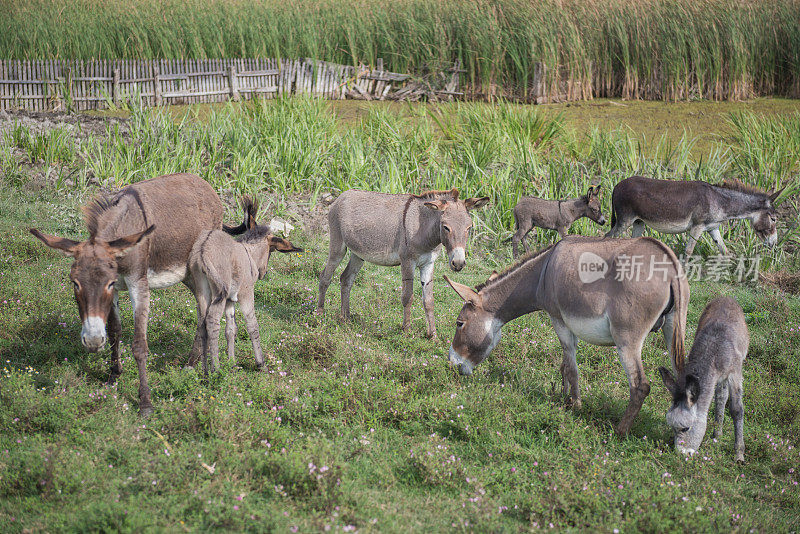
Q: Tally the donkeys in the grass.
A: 7